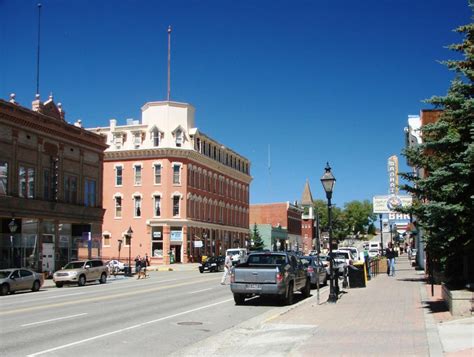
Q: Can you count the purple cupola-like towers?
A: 0